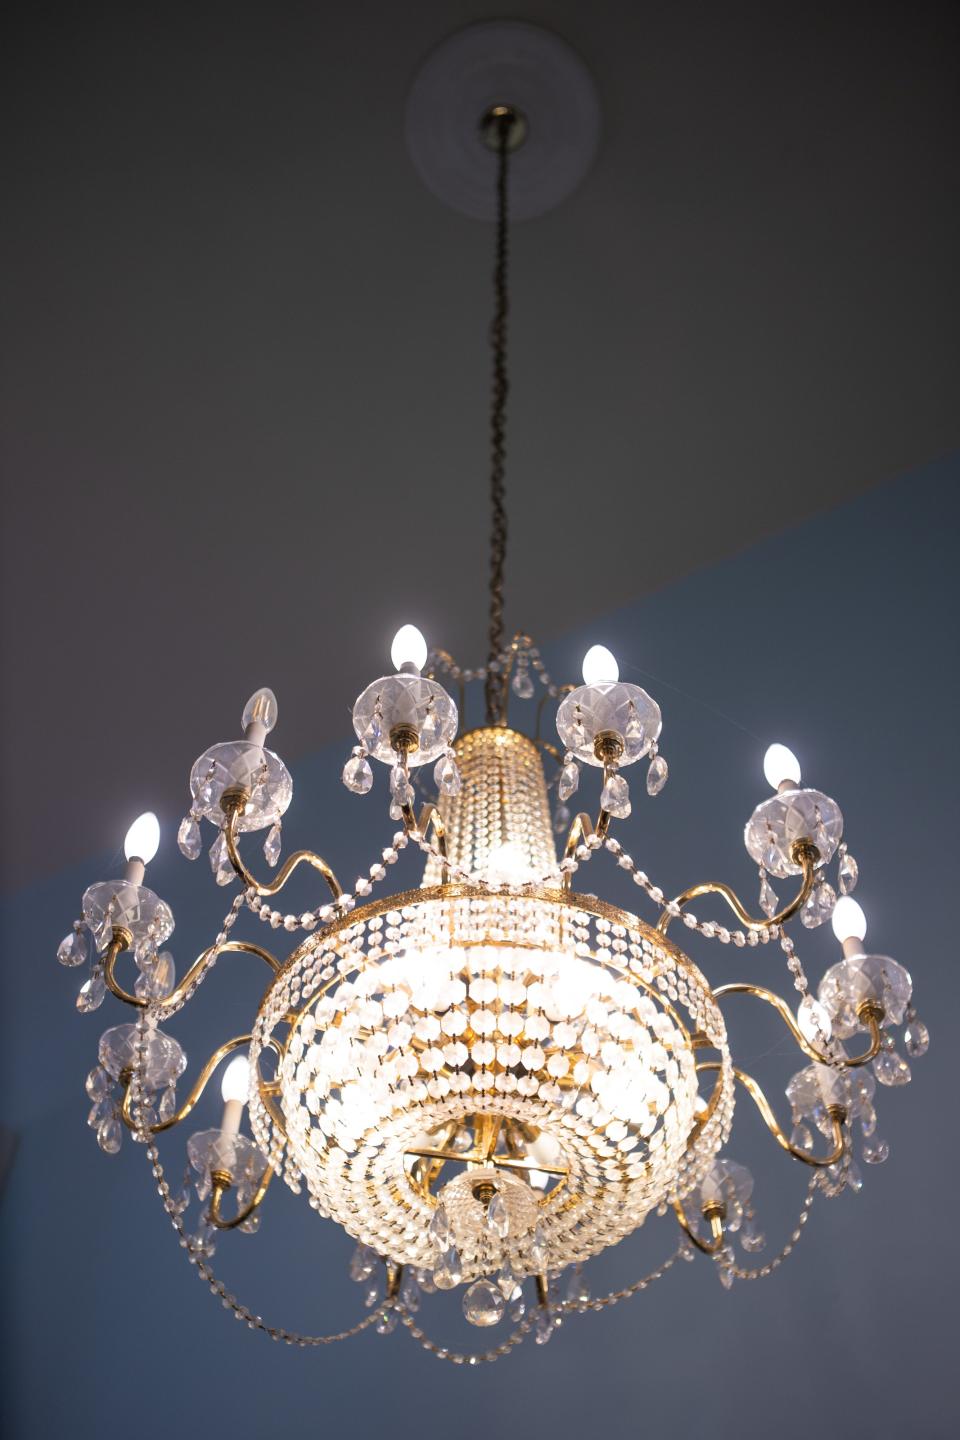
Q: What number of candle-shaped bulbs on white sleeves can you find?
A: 9